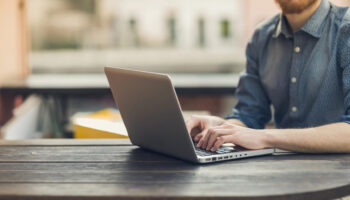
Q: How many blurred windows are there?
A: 4